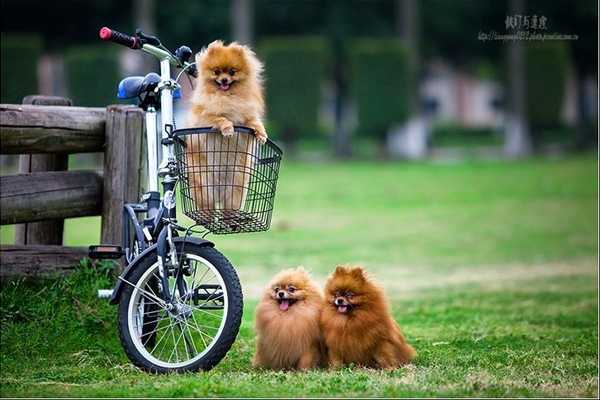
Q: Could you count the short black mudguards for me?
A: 1